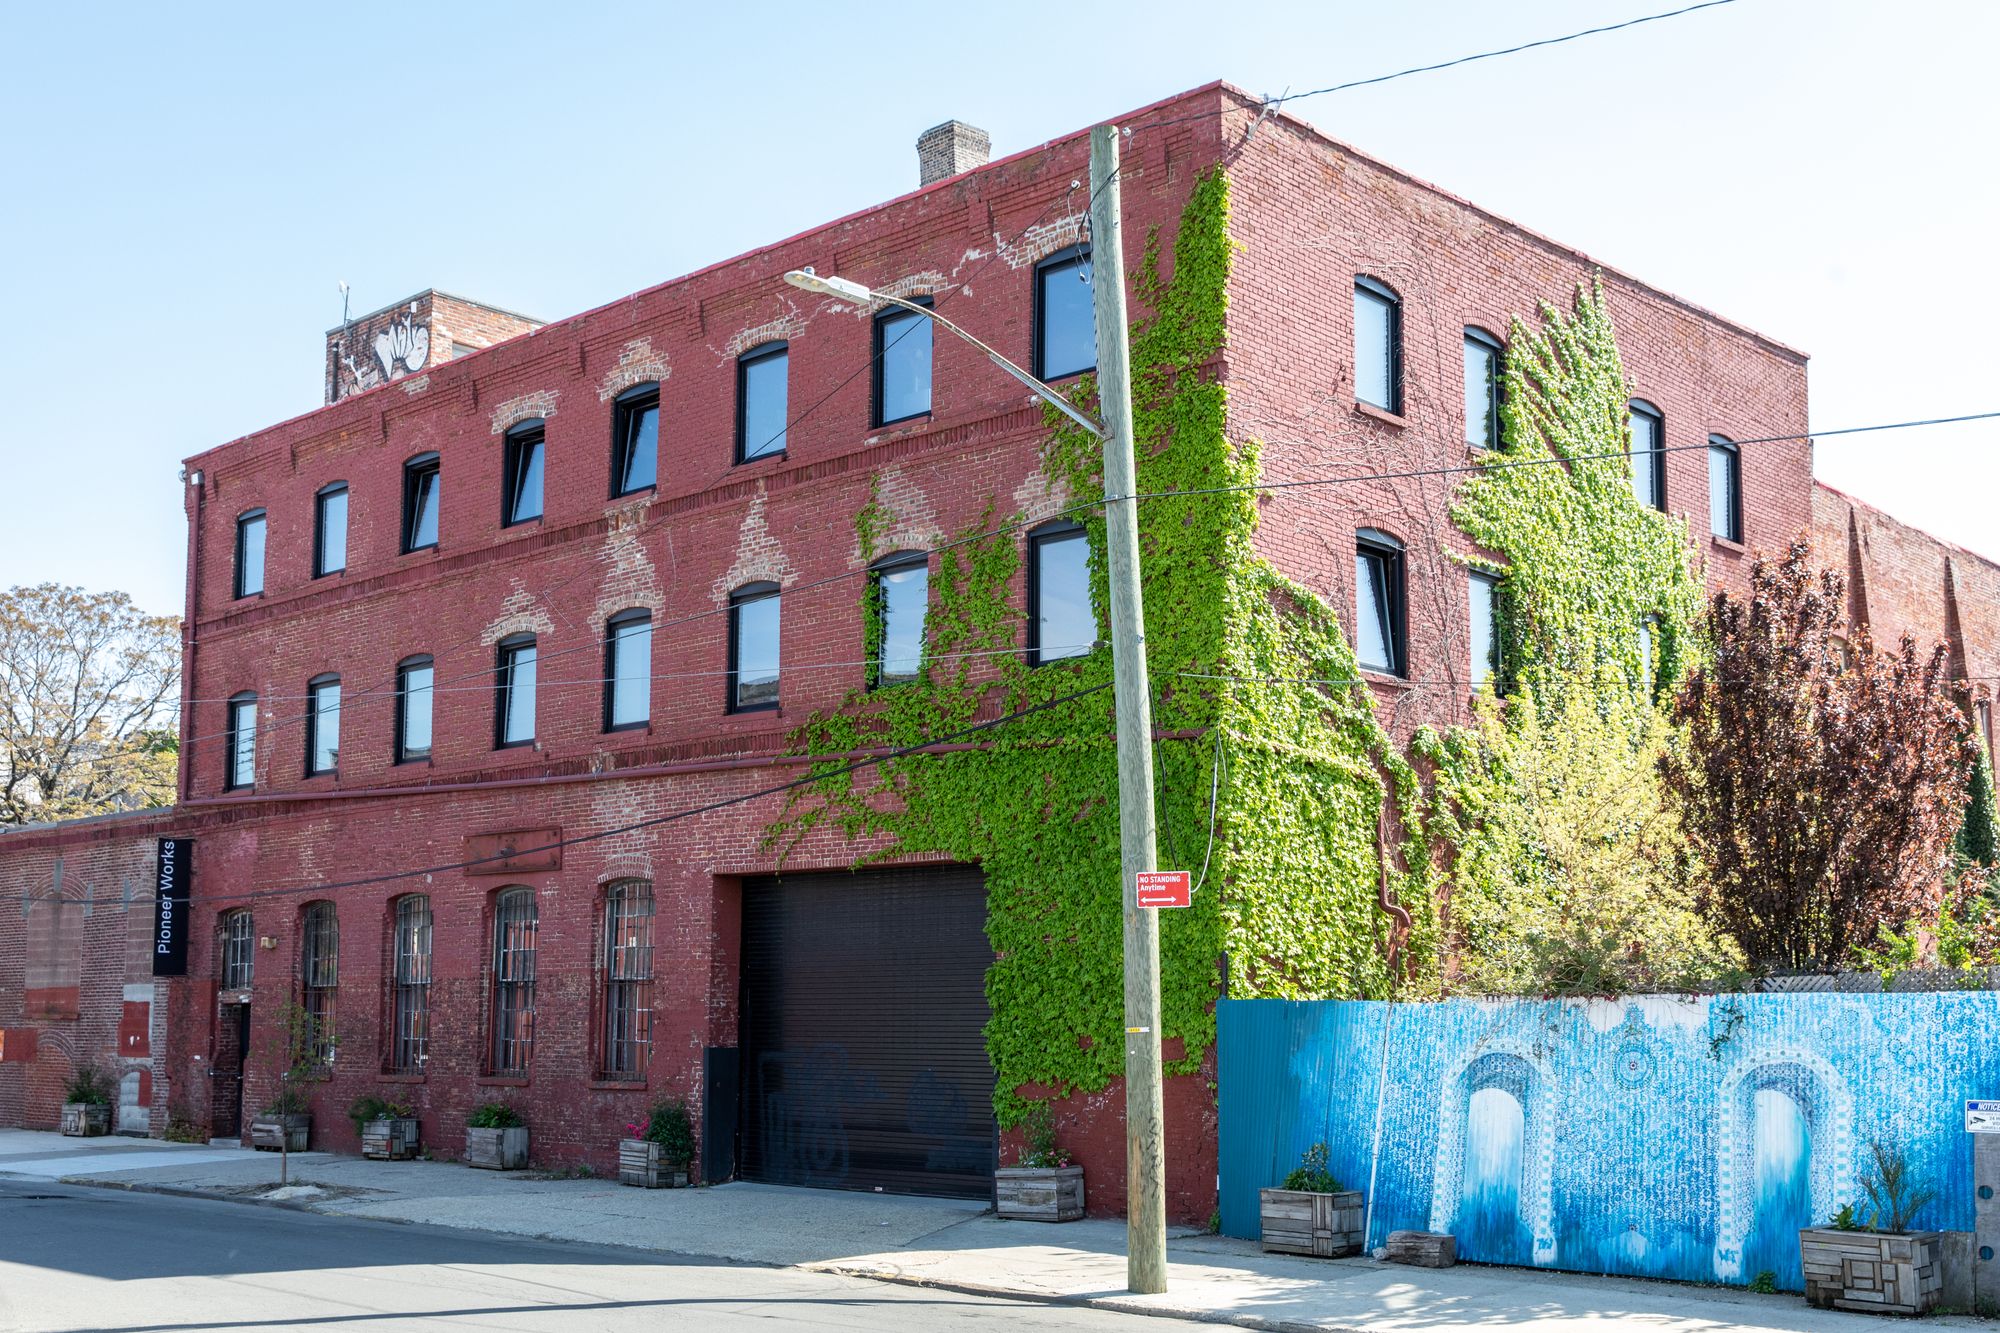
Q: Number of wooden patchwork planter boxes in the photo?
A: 8